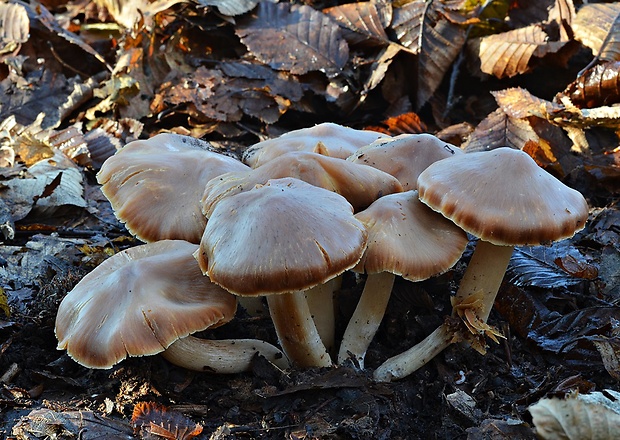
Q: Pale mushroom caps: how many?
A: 8